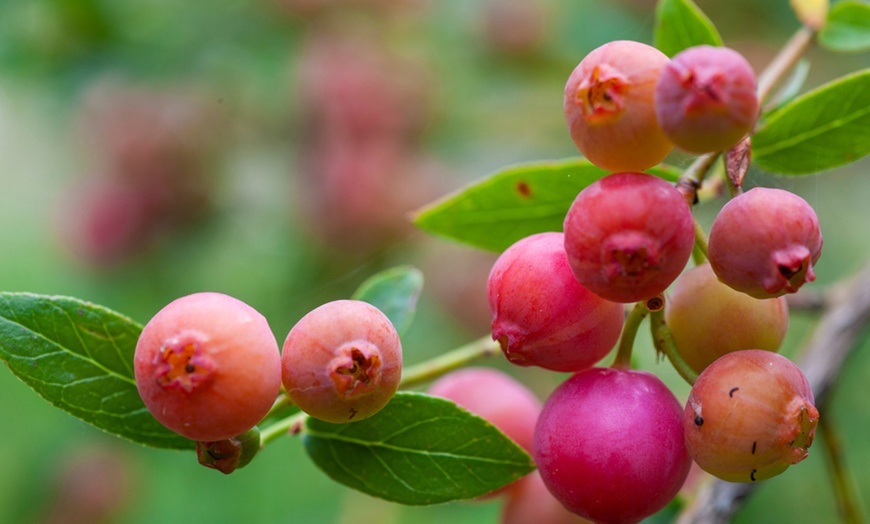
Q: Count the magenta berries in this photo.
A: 1